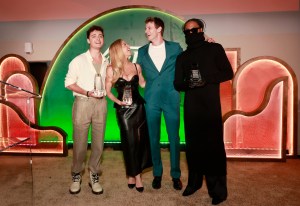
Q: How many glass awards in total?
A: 3